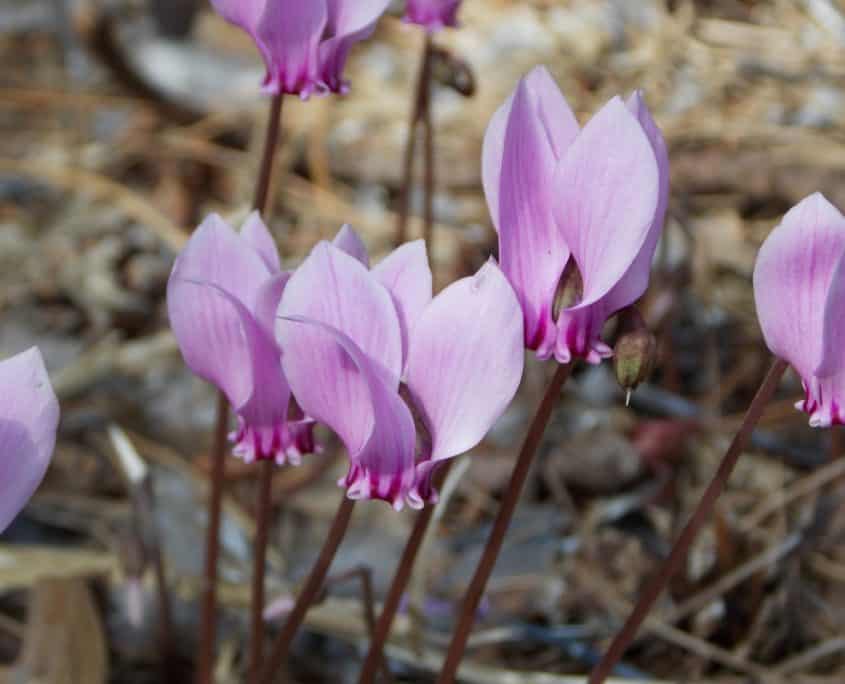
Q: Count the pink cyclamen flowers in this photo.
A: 7